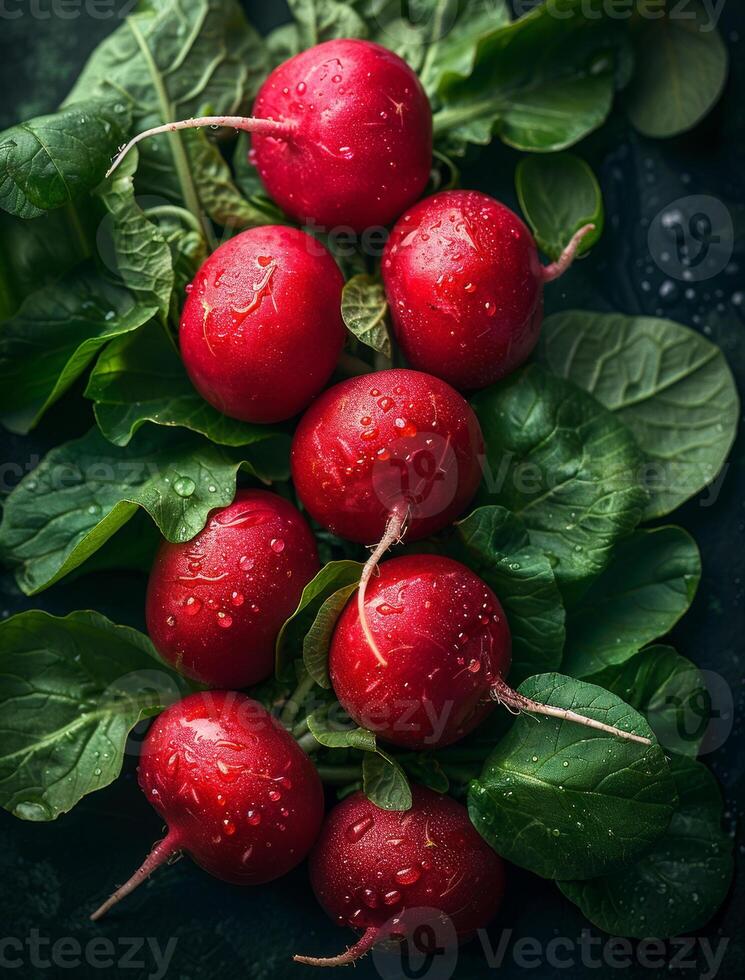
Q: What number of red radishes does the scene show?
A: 8